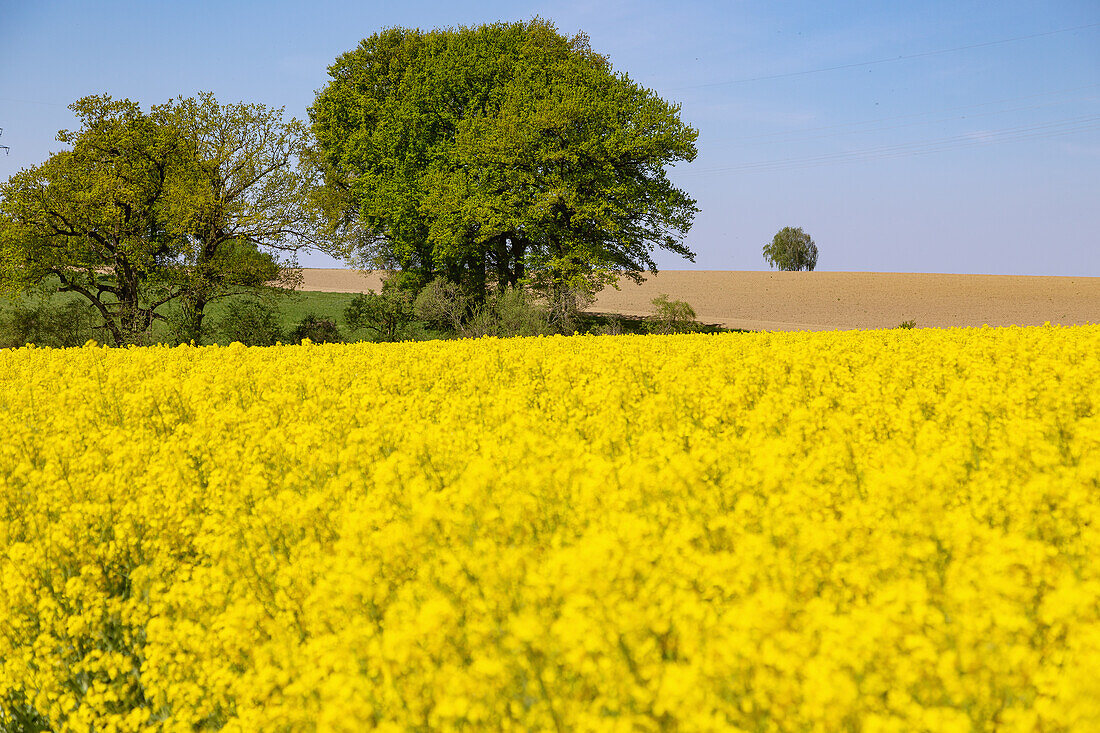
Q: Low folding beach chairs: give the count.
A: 0